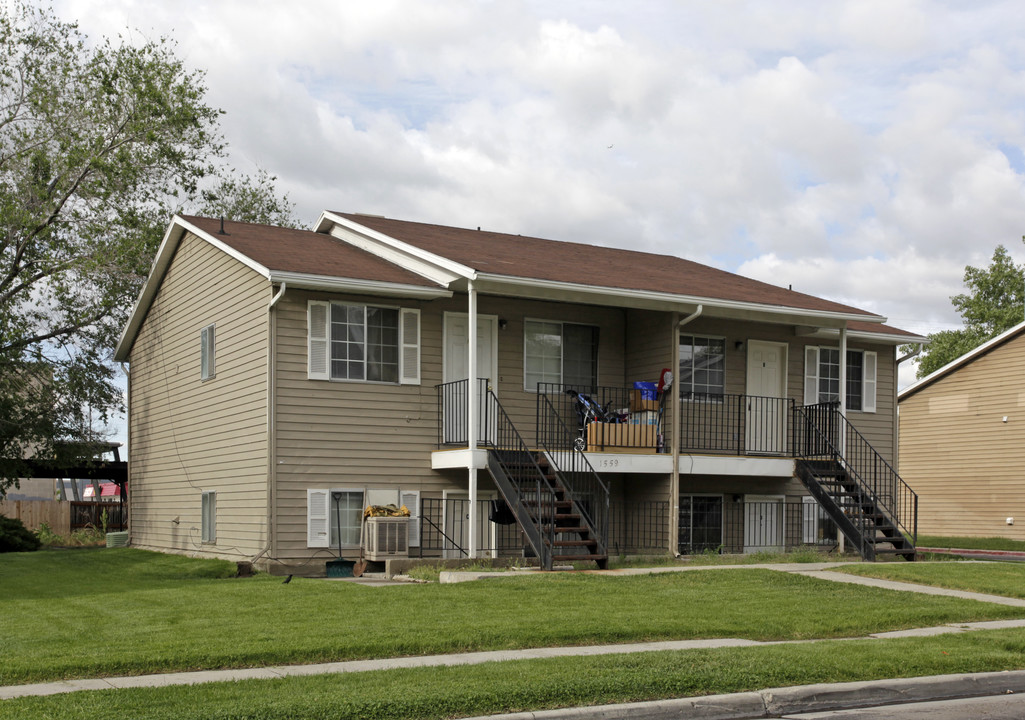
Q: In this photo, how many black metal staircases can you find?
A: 2